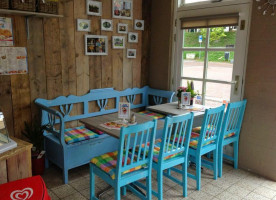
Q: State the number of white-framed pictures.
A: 10